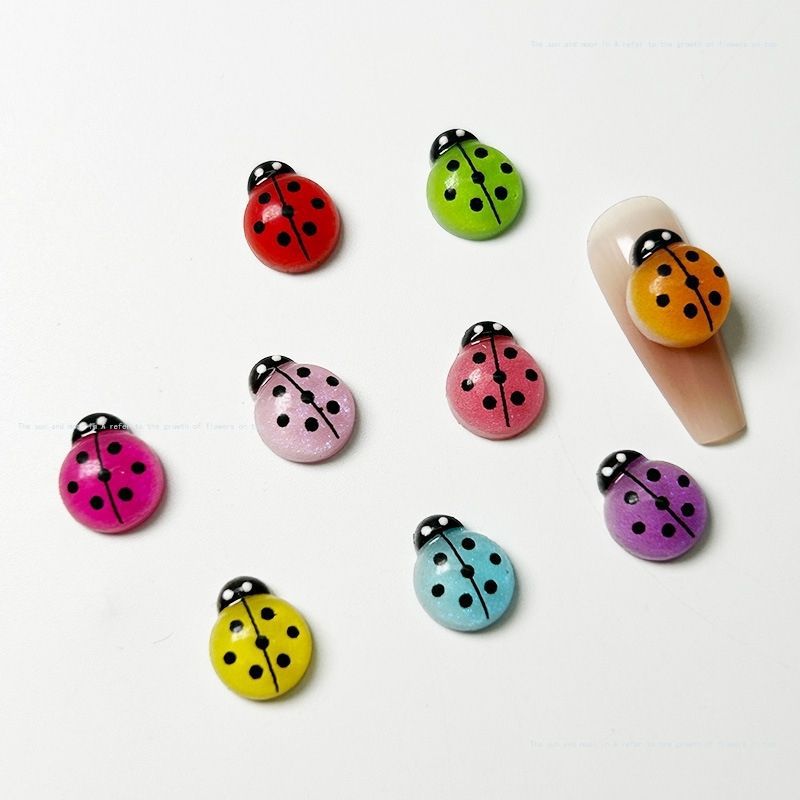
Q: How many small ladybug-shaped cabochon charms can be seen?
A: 9